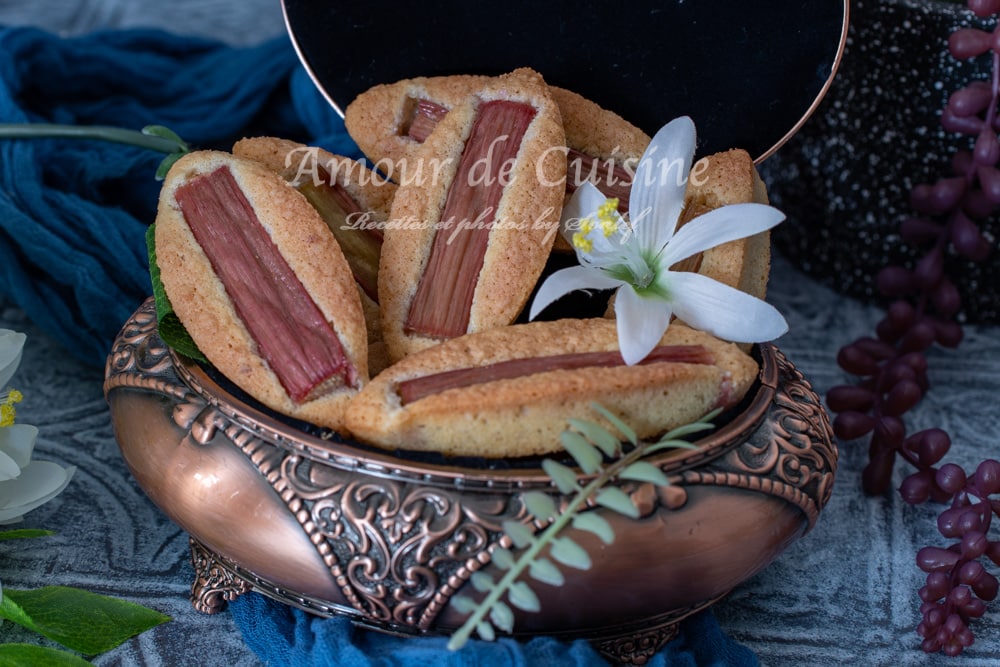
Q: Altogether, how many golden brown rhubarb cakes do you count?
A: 6